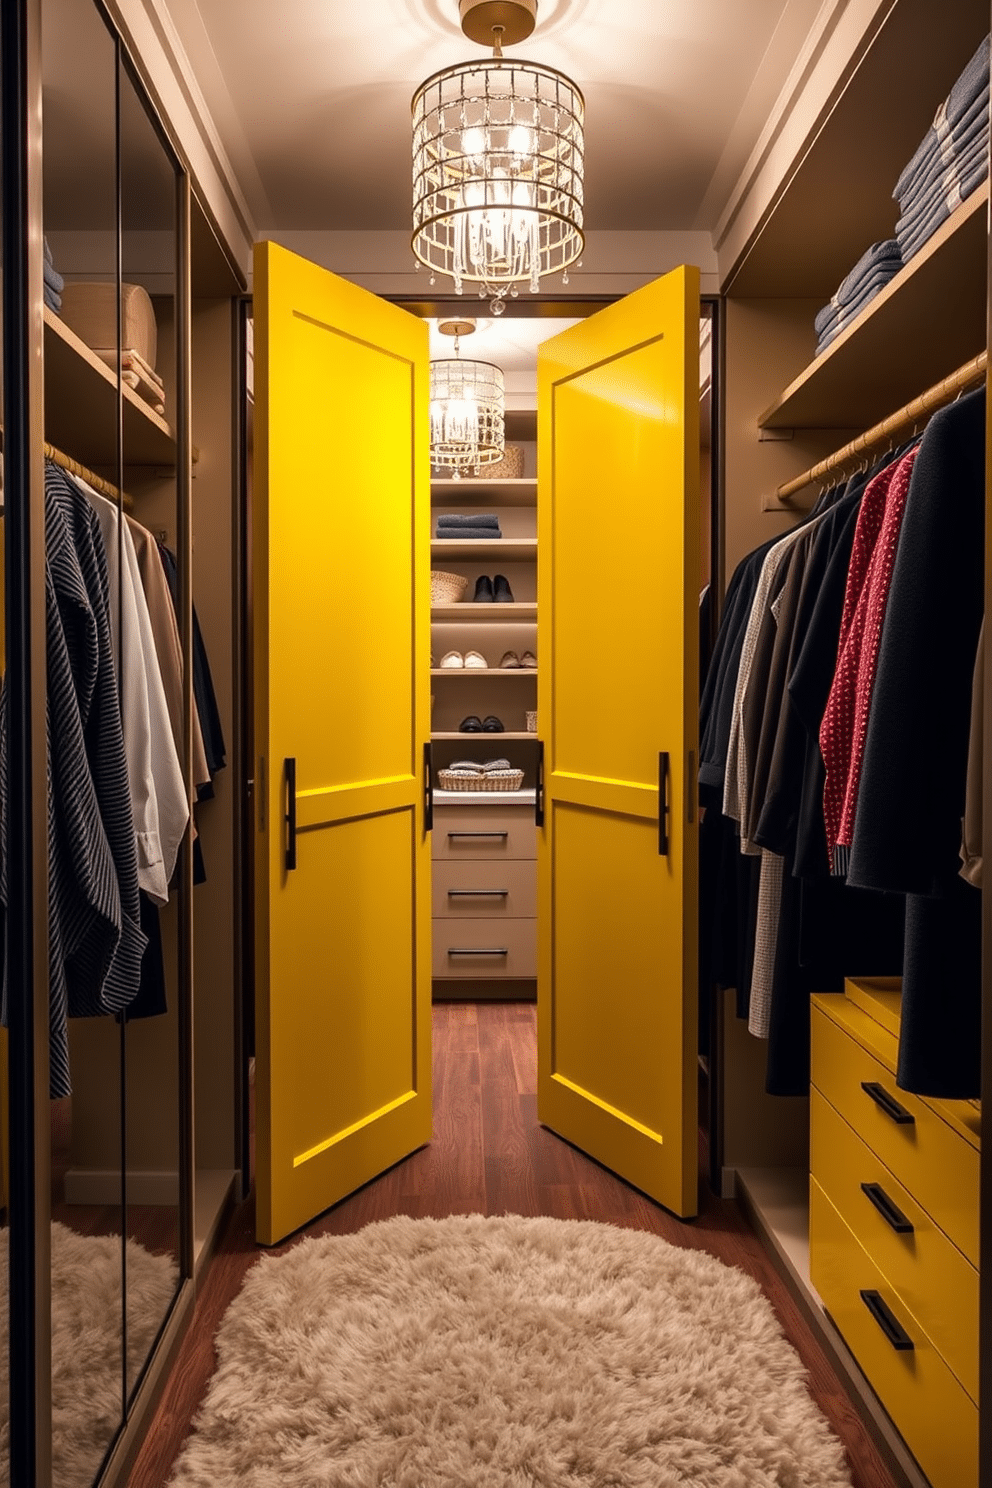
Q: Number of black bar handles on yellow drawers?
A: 3